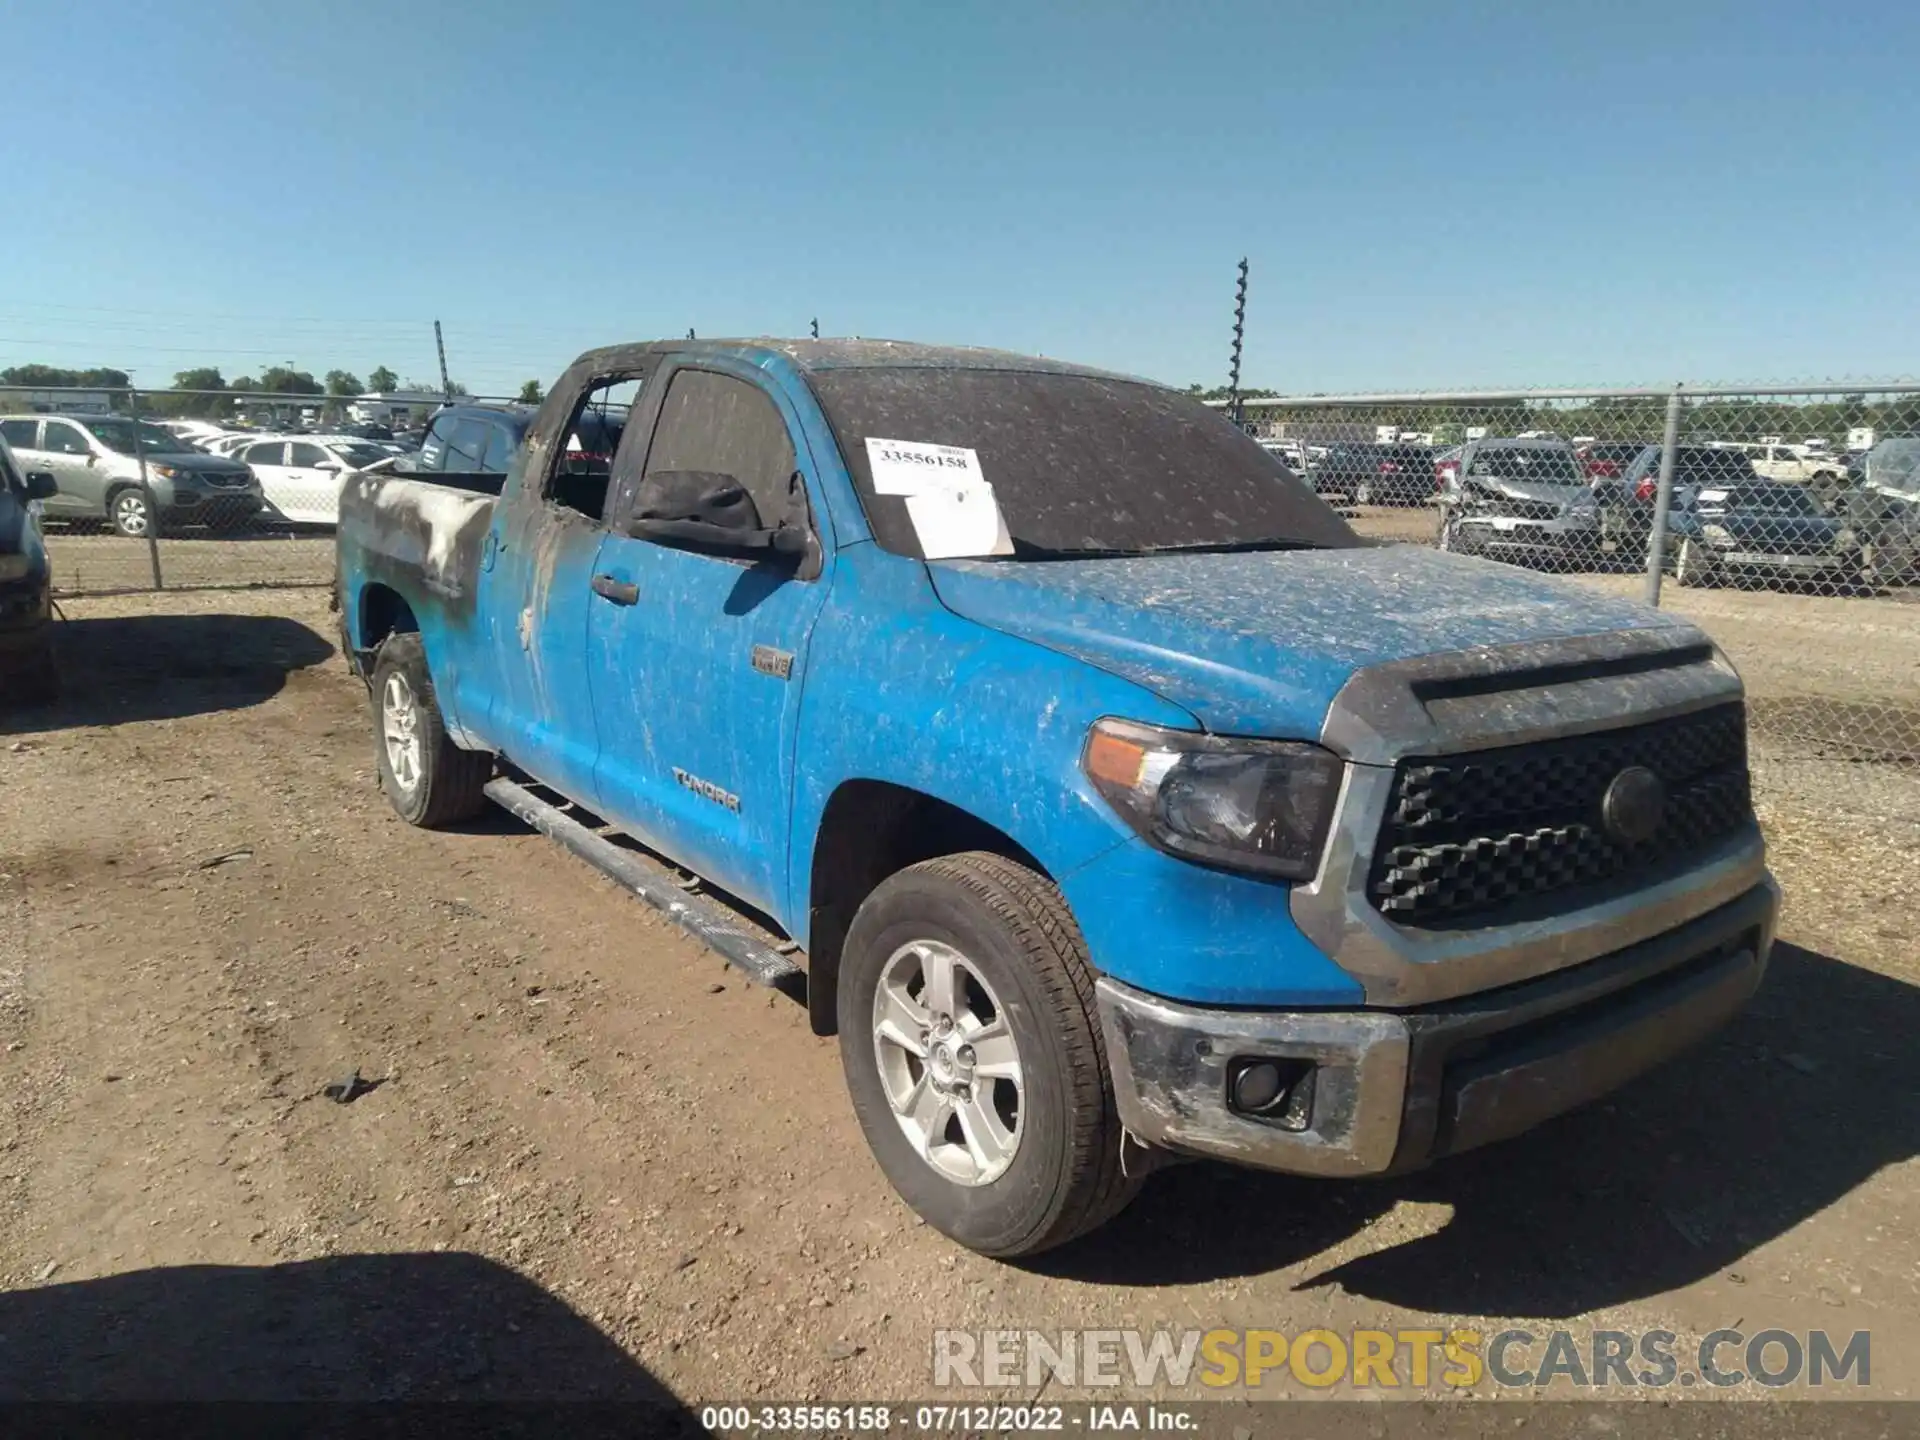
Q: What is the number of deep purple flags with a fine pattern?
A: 0